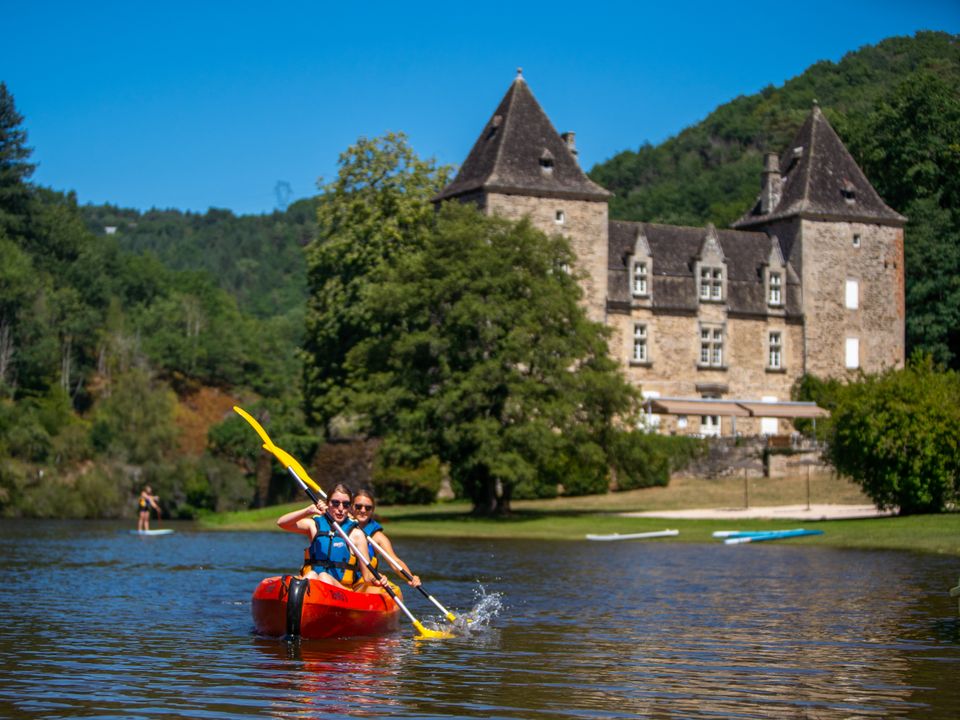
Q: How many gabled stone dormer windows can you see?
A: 3